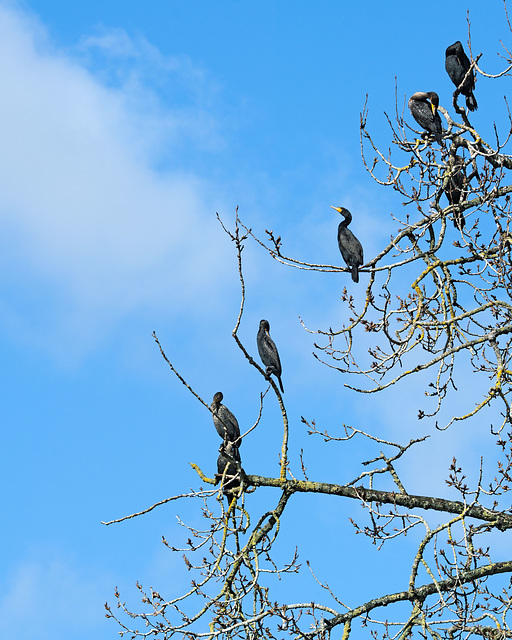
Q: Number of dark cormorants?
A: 7